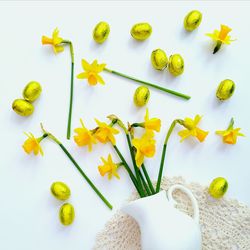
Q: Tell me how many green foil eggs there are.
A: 12